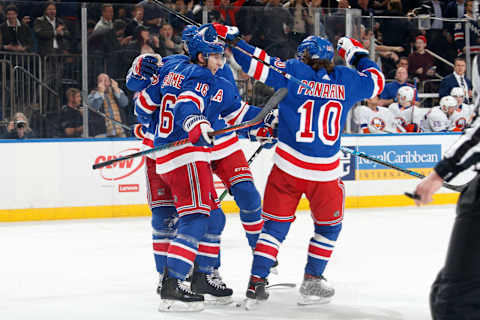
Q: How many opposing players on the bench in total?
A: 4